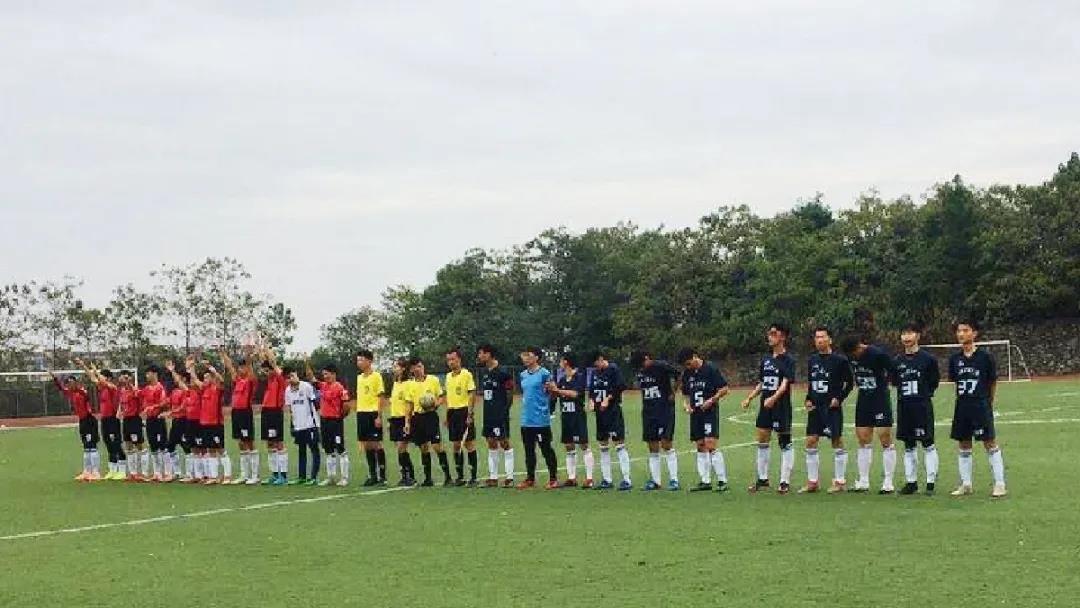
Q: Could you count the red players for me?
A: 10